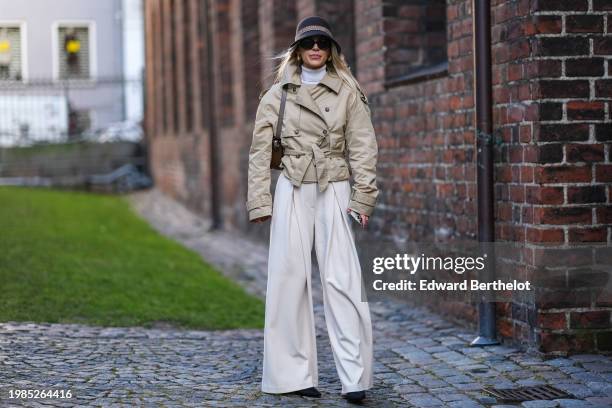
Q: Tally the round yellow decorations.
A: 2